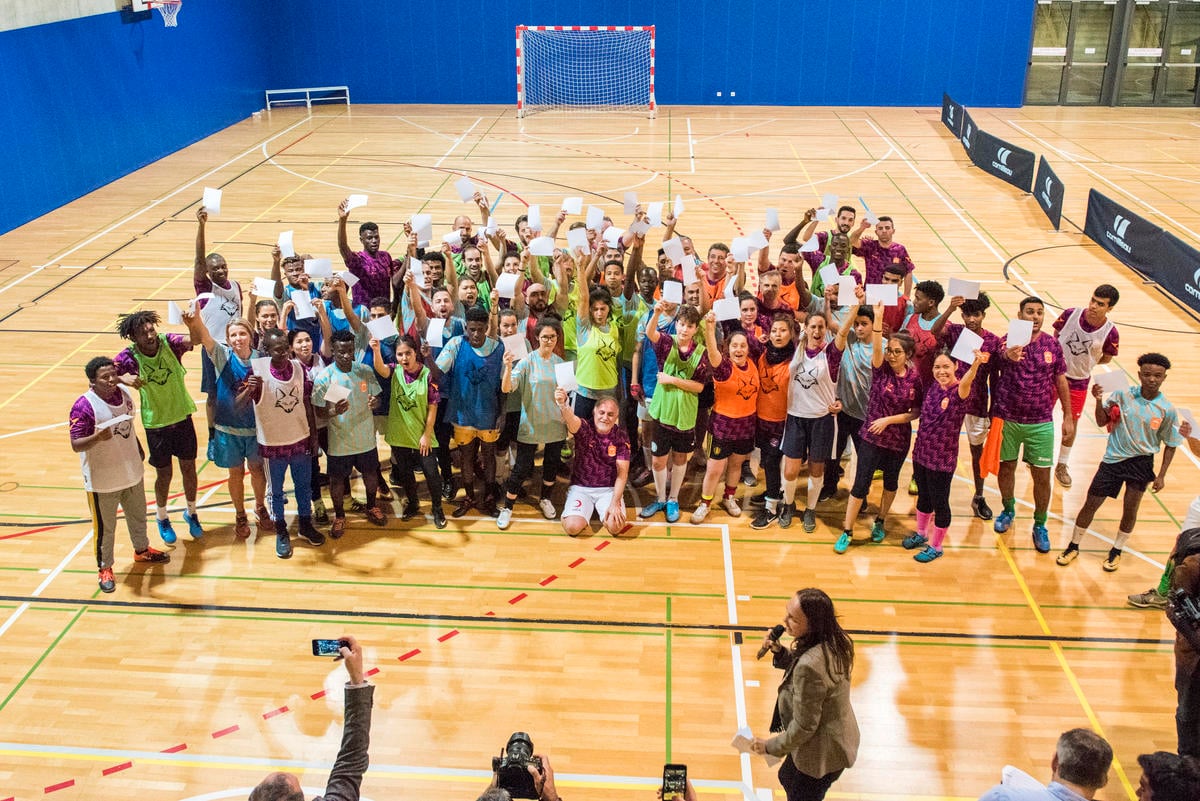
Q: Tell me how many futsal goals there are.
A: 1